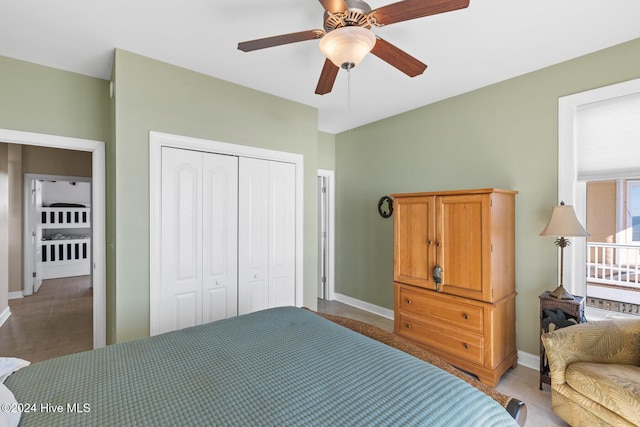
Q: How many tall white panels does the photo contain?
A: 4